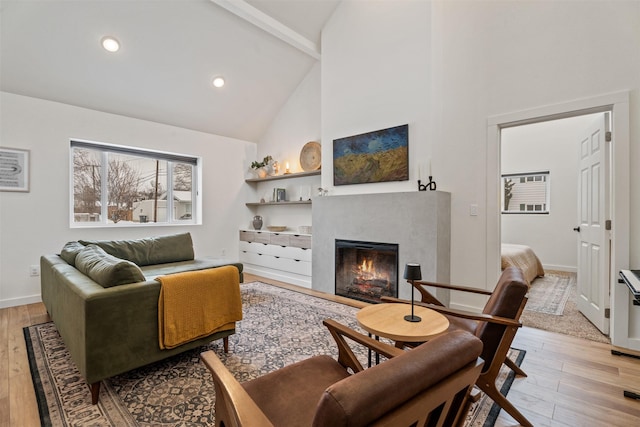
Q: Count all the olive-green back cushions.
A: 3